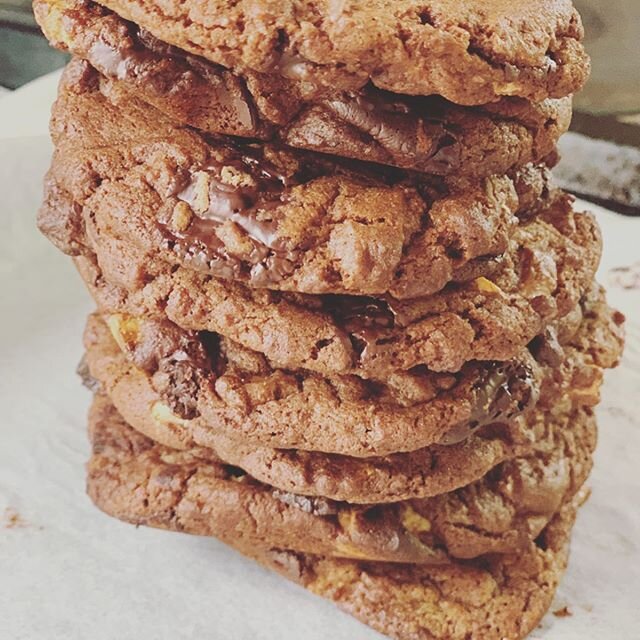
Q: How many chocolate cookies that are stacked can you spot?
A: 8